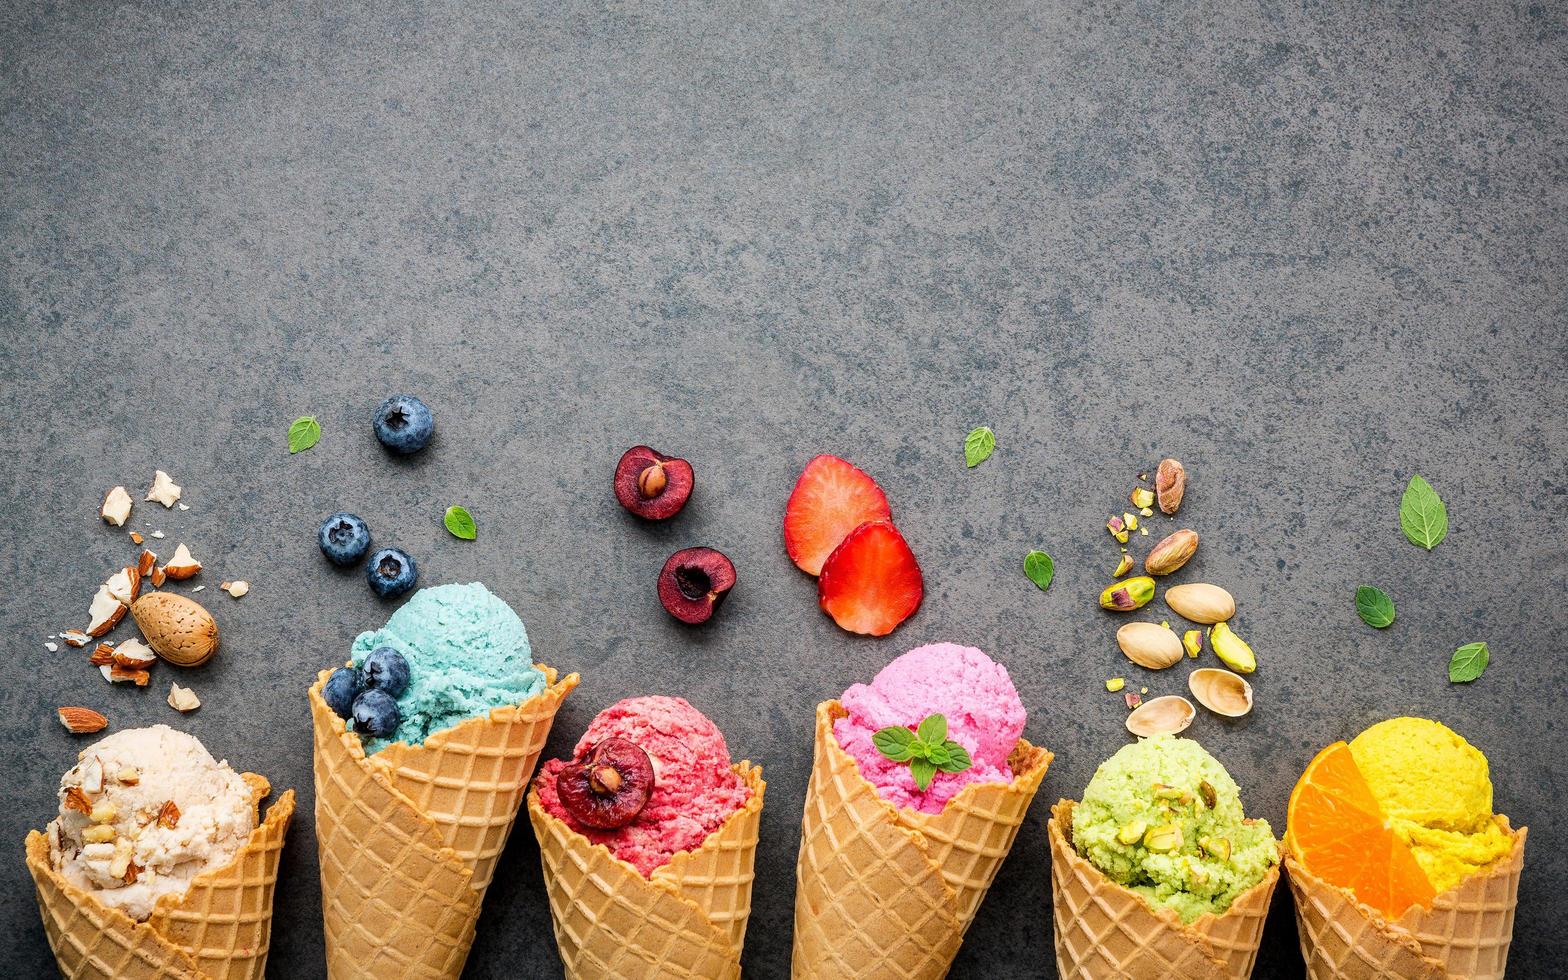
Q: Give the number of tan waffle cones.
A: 6